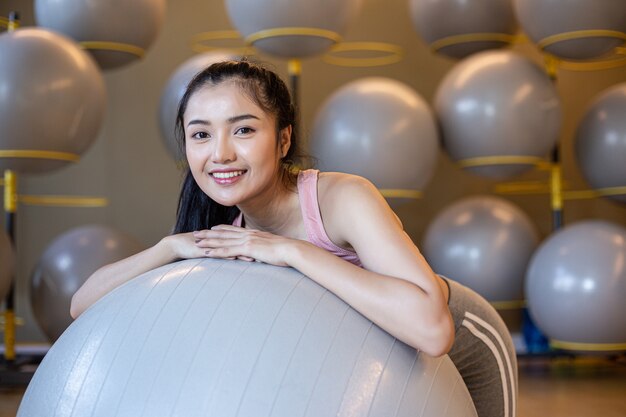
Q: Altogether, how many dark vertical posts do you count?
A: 3